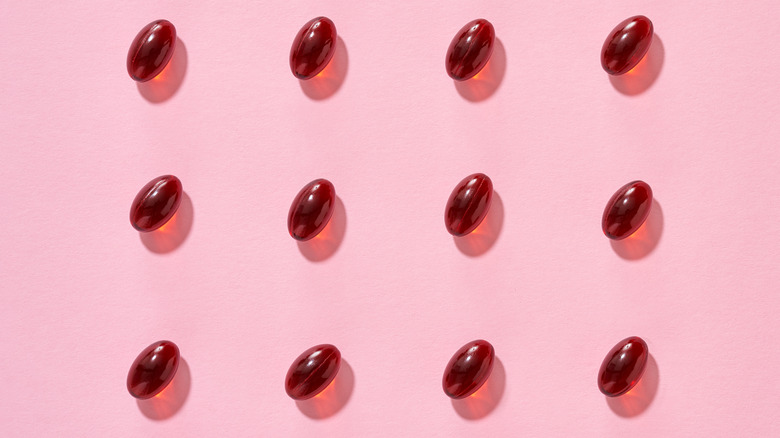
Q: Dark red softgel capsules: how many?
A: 12